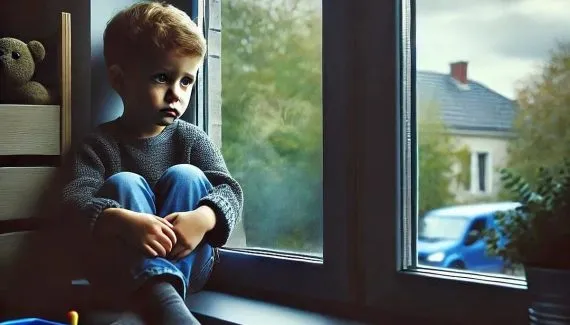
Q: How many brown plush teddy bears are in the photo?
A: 1